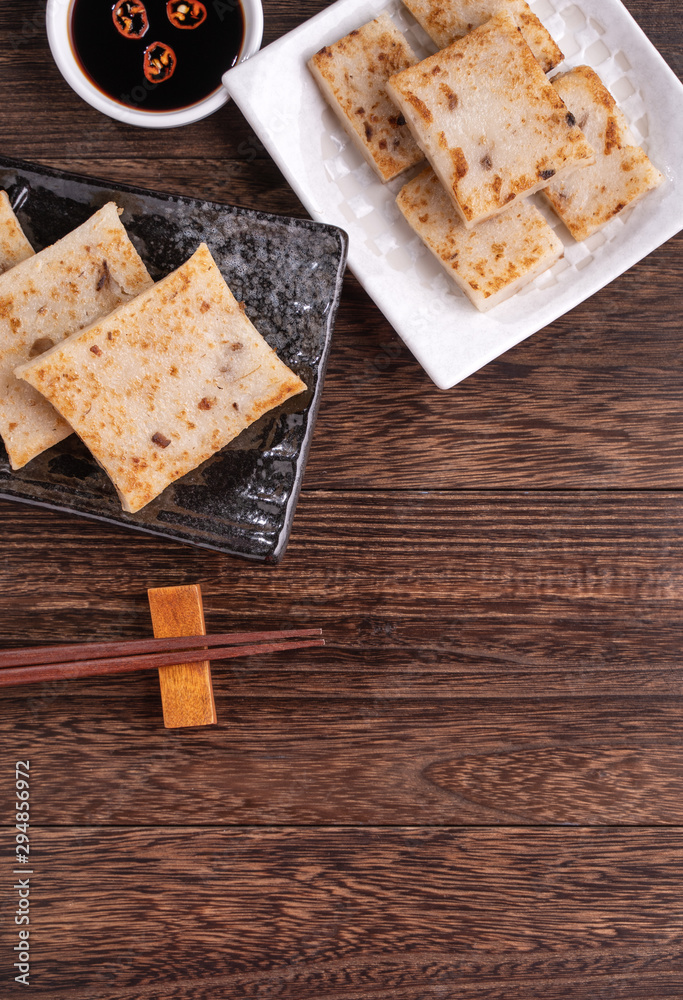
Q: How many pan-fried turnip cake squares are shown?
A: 8